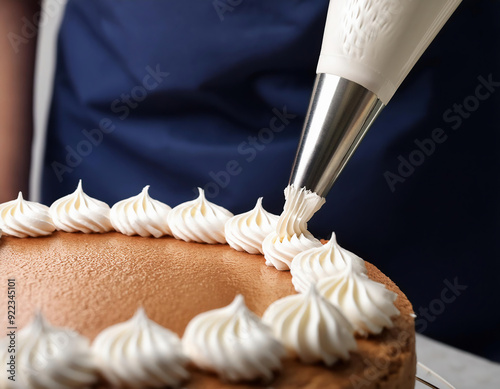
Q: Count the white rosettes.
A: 12